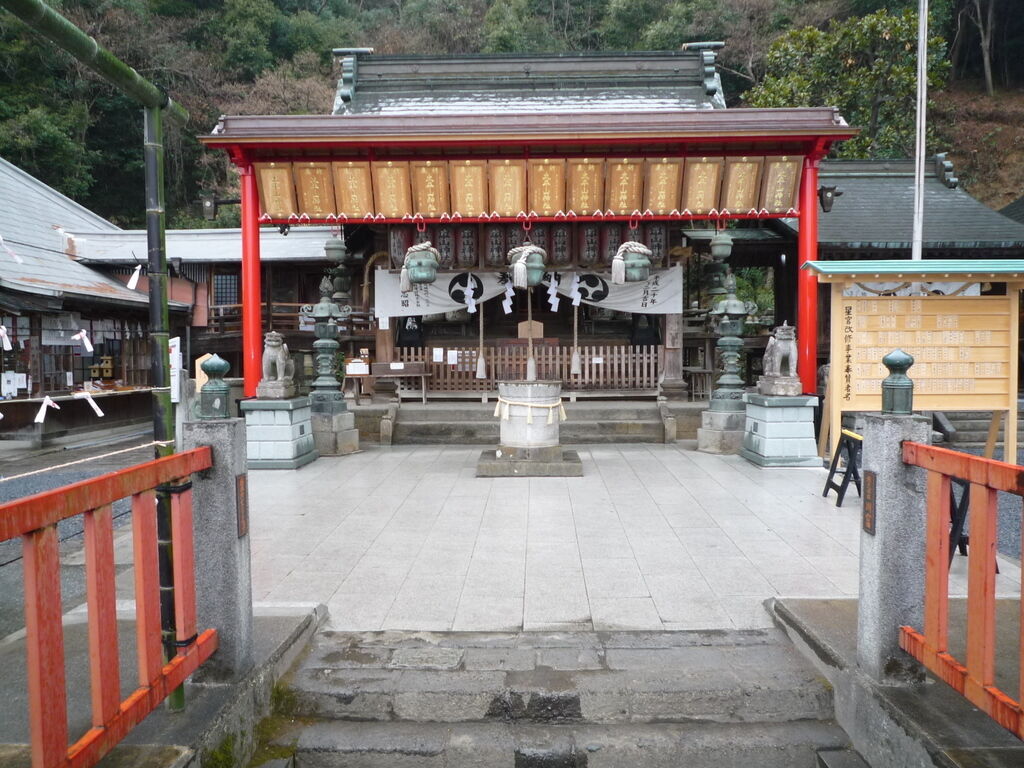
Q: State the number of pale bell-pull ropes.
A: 3